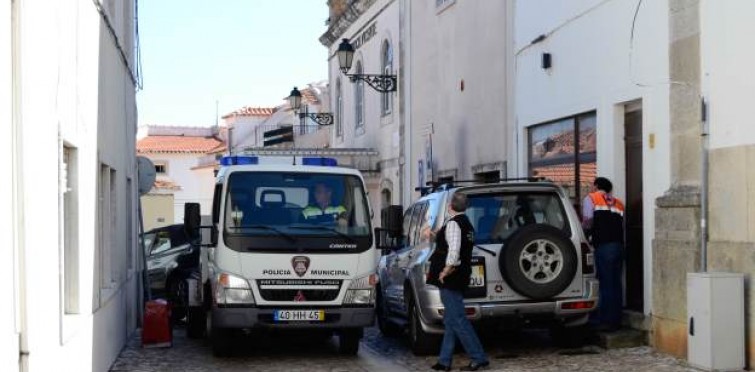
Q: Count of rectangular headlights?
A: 2